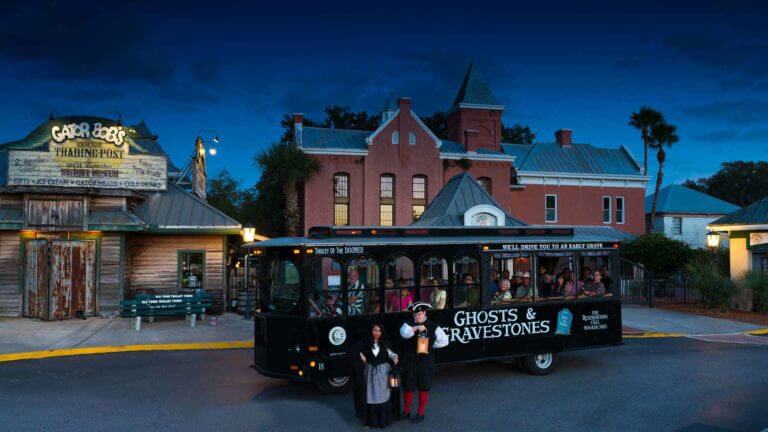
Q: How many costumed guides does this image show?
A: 2